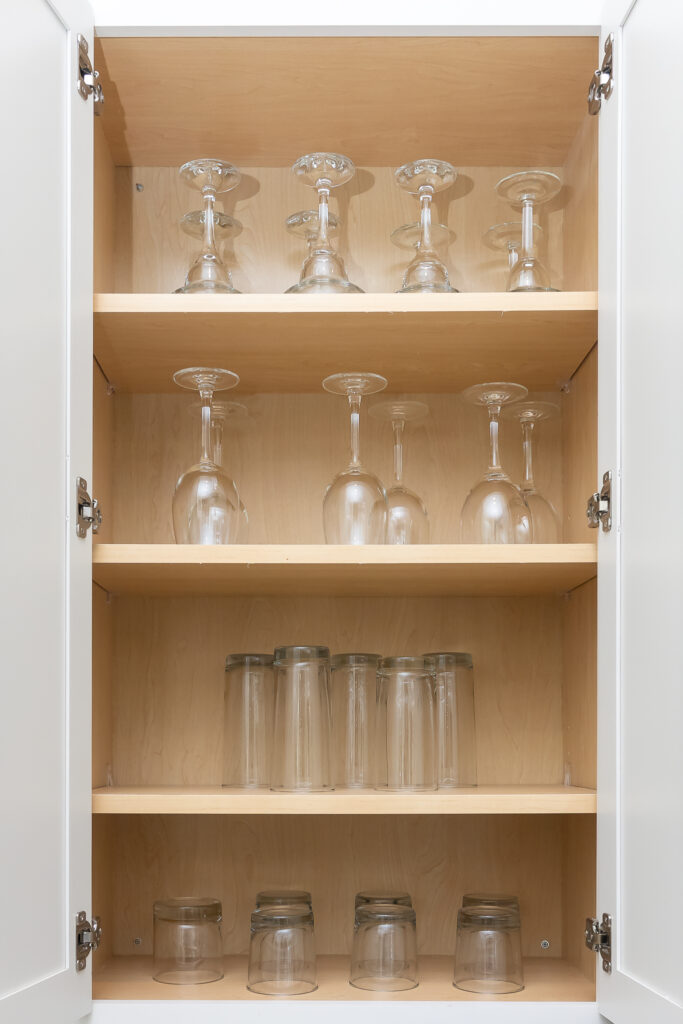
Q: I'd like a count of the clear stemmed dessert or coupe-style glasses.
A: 8